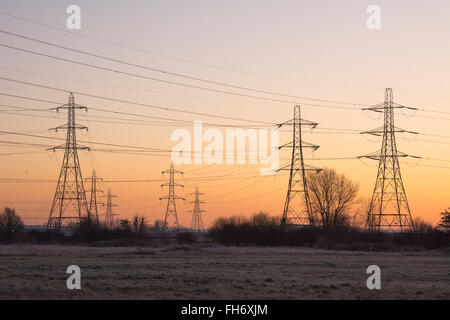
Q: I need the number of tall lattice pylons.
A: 7